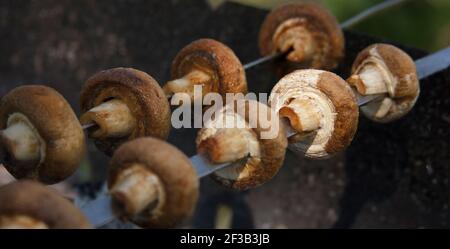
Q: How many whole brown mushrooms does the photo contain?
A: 8